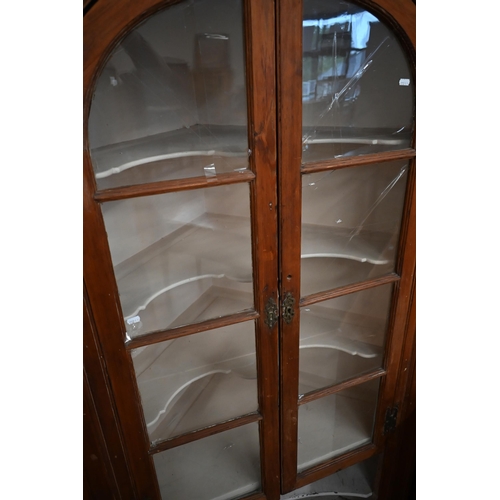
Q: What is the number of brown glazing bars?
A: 6